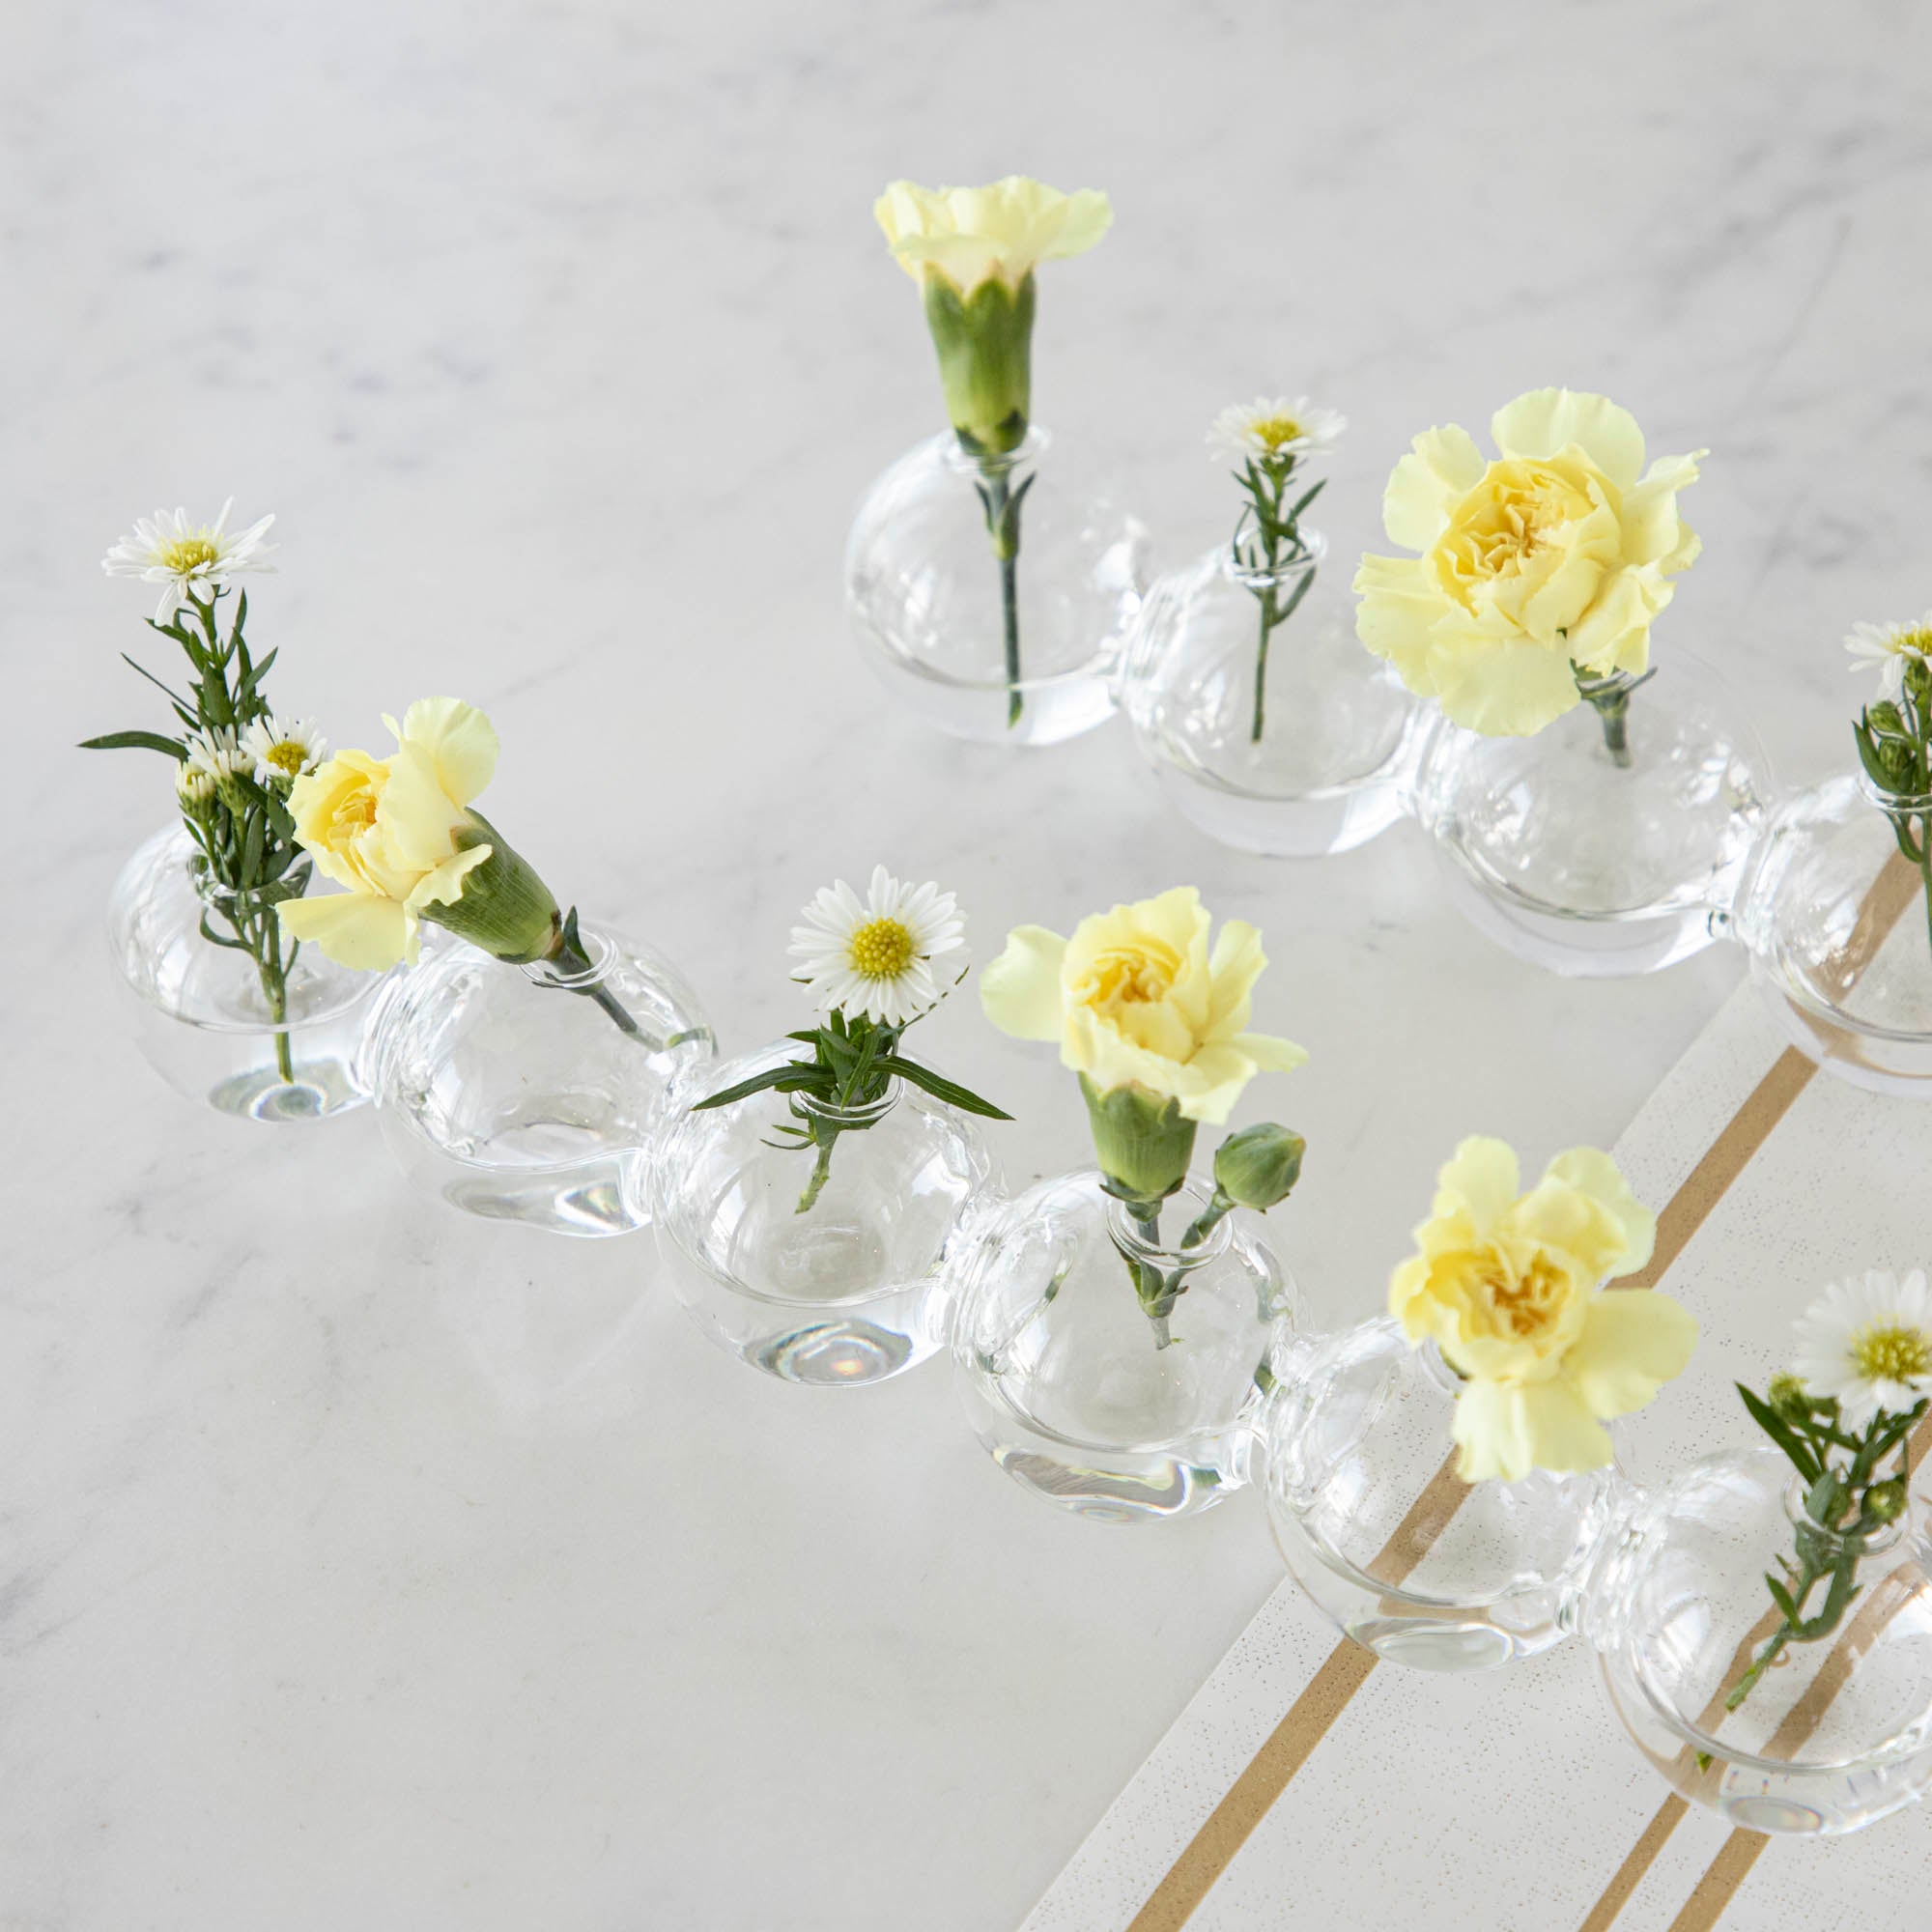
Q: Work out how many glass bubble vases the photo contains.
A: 10